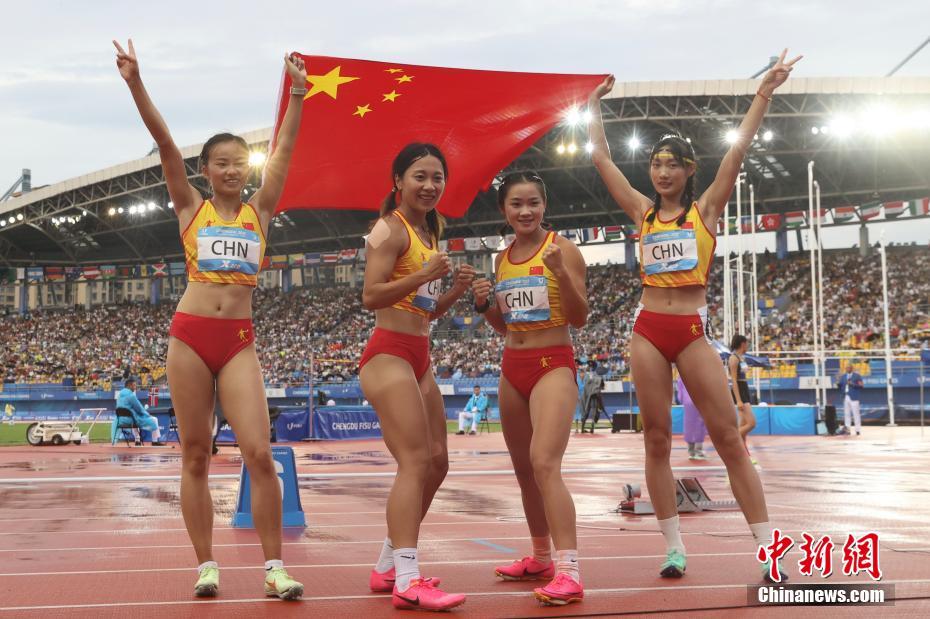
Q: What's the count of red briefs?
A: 4